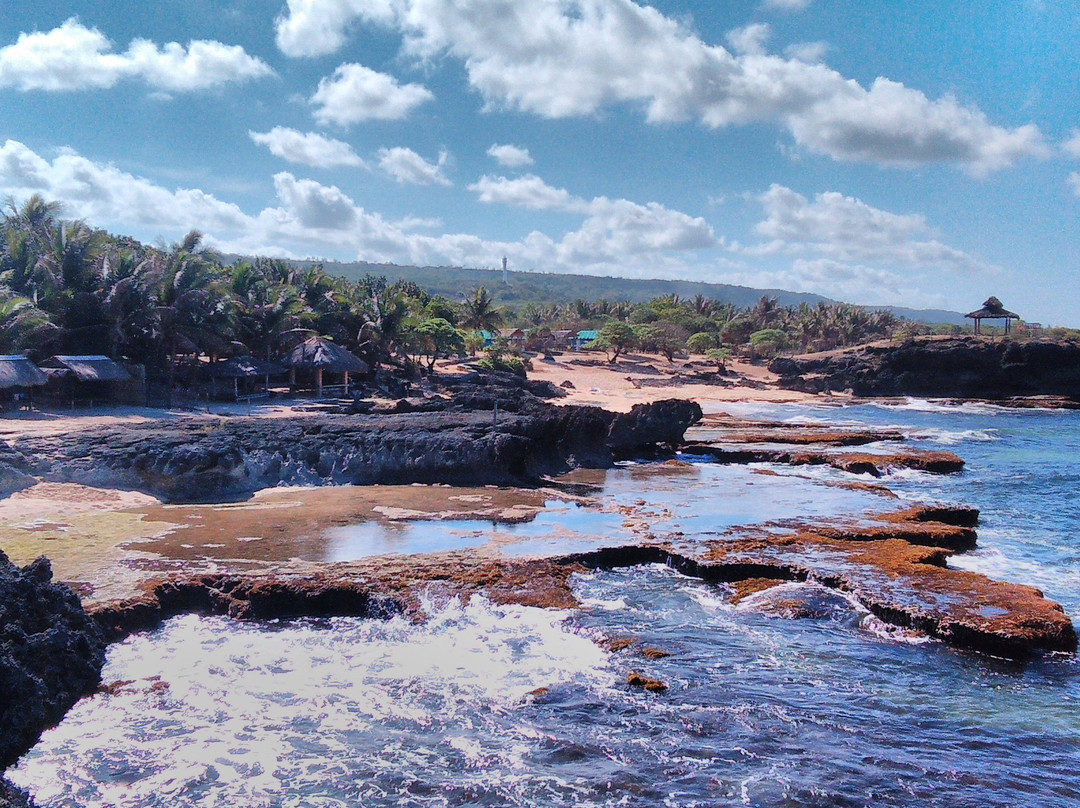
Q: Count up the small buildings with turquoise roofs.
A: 2